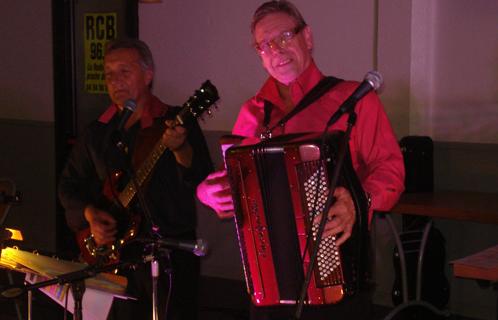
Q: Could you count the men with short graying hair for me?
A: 2